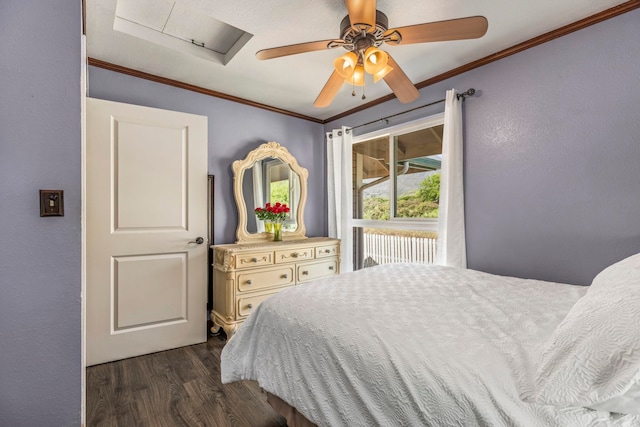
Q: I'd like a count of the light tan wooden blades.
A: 5